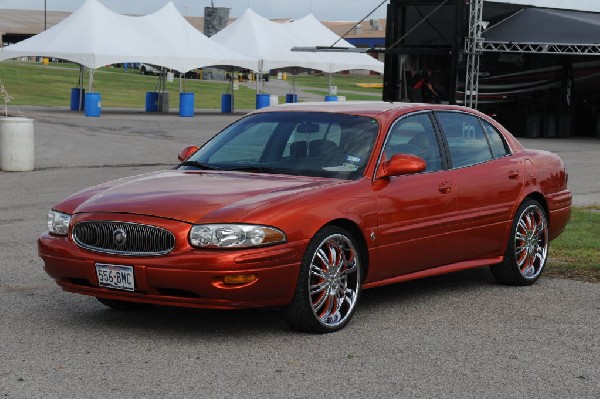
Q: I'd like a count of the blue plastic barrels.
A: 8